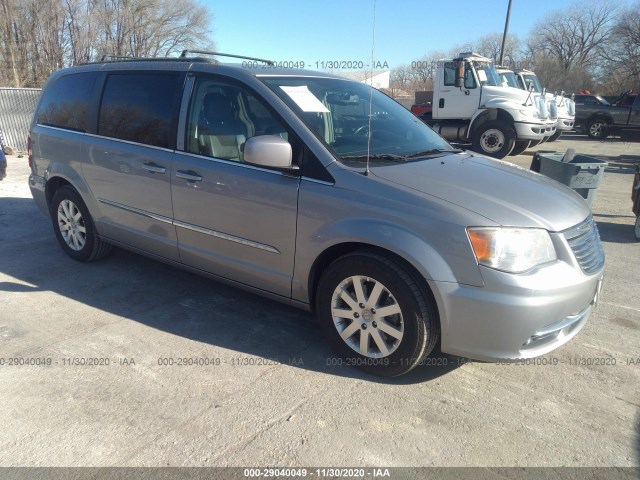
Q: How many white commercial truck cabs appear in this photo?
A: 3